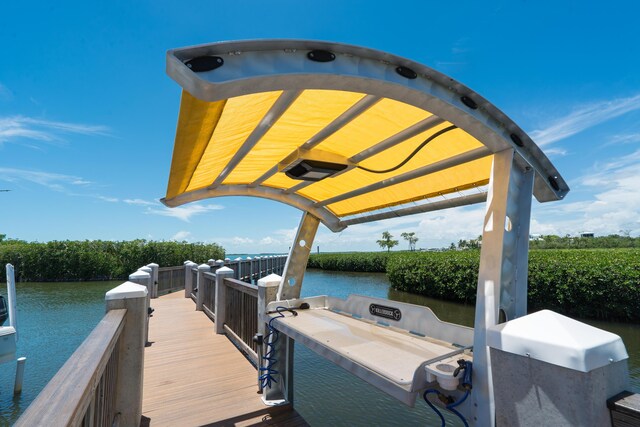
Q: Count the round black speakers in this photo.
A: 6